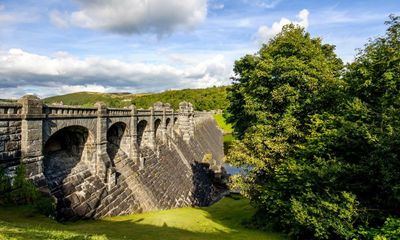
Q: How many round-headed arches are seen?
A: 6